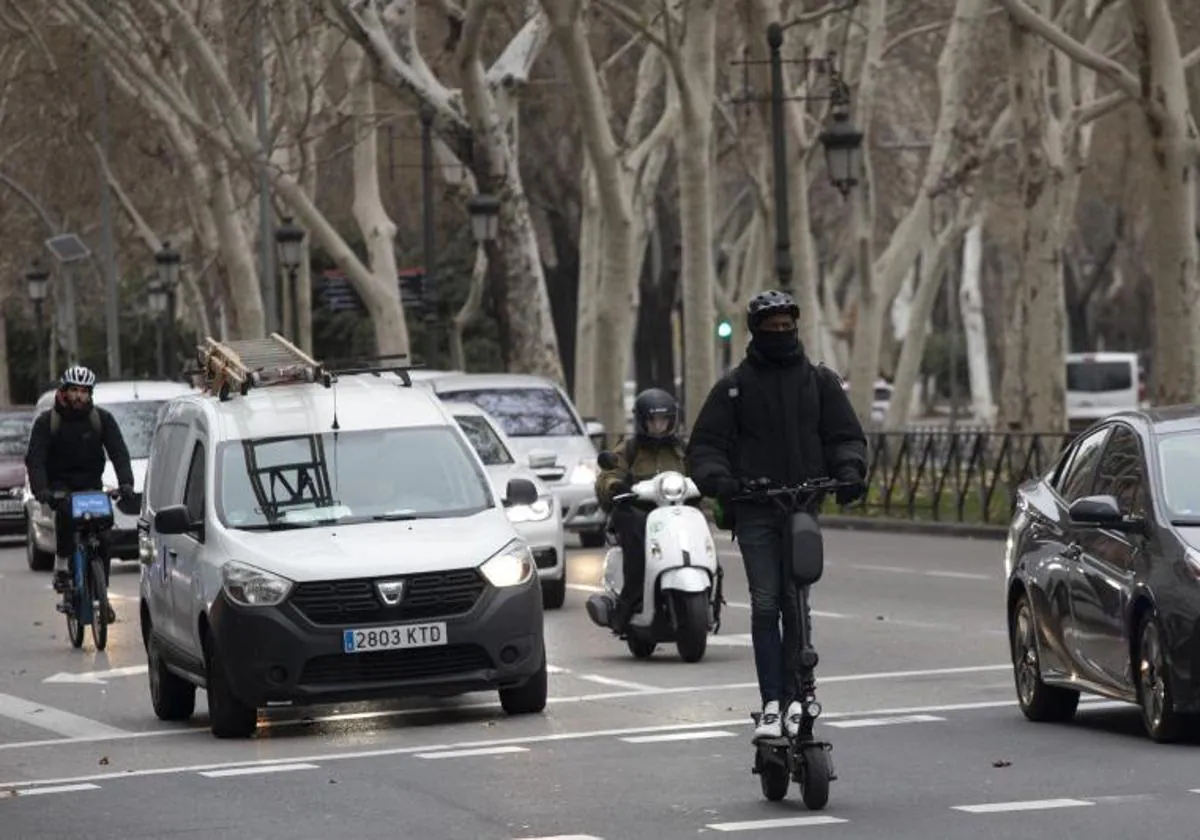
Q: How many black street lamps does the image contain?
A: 6